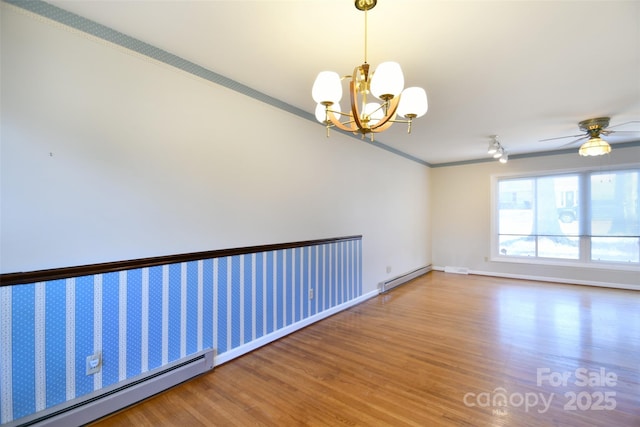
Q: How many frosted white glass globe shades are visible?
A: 5